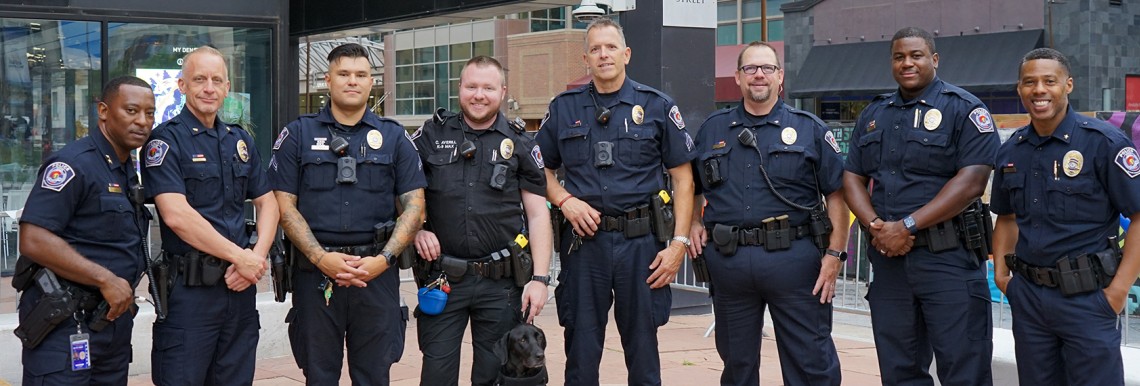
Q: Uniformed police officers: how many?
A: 8